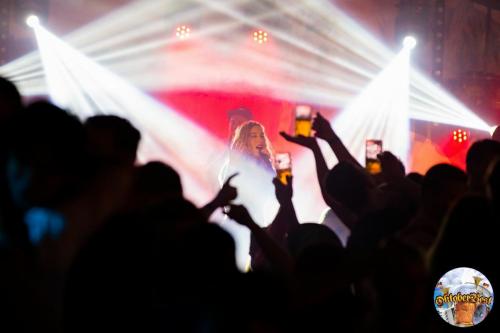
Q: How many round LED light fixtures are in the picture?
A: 3